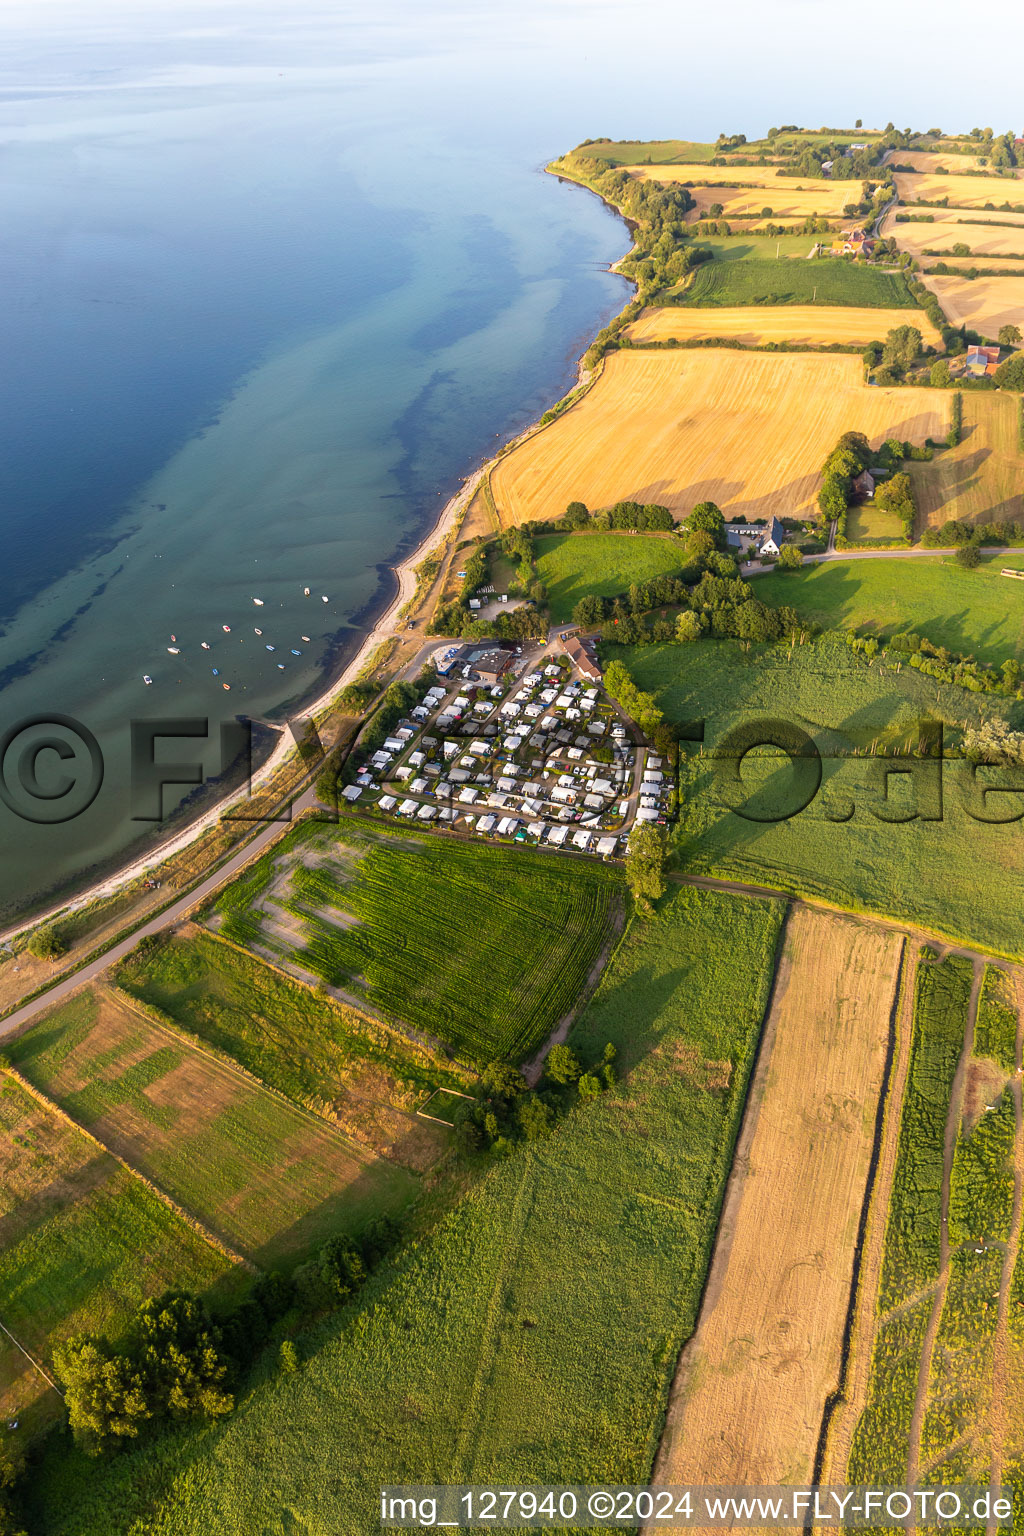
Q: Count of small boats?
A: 15